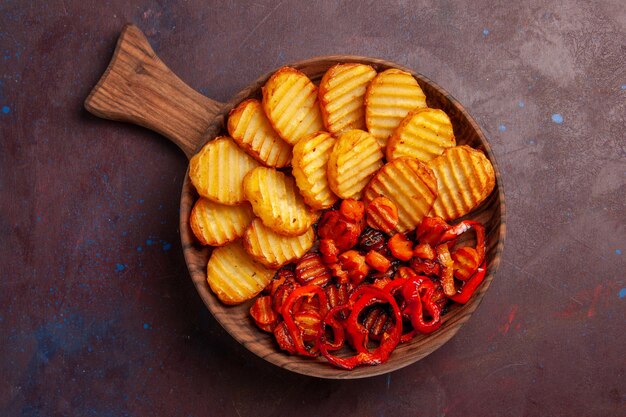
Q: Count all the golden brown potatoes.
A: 14